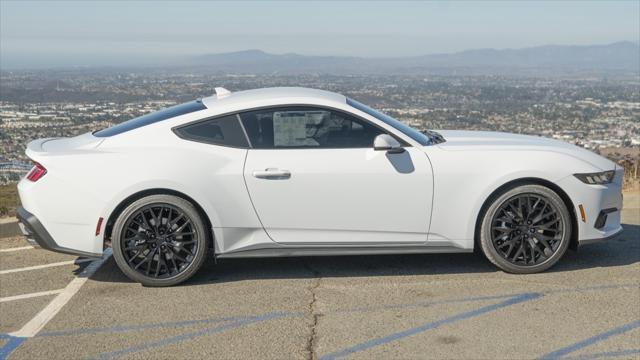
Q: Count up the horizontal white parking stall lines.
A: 3